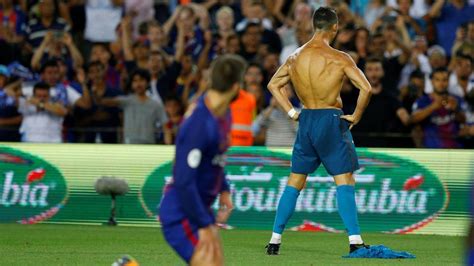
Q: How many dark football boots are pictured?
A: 2